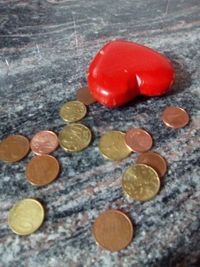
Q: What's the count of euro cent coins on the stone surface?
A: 13